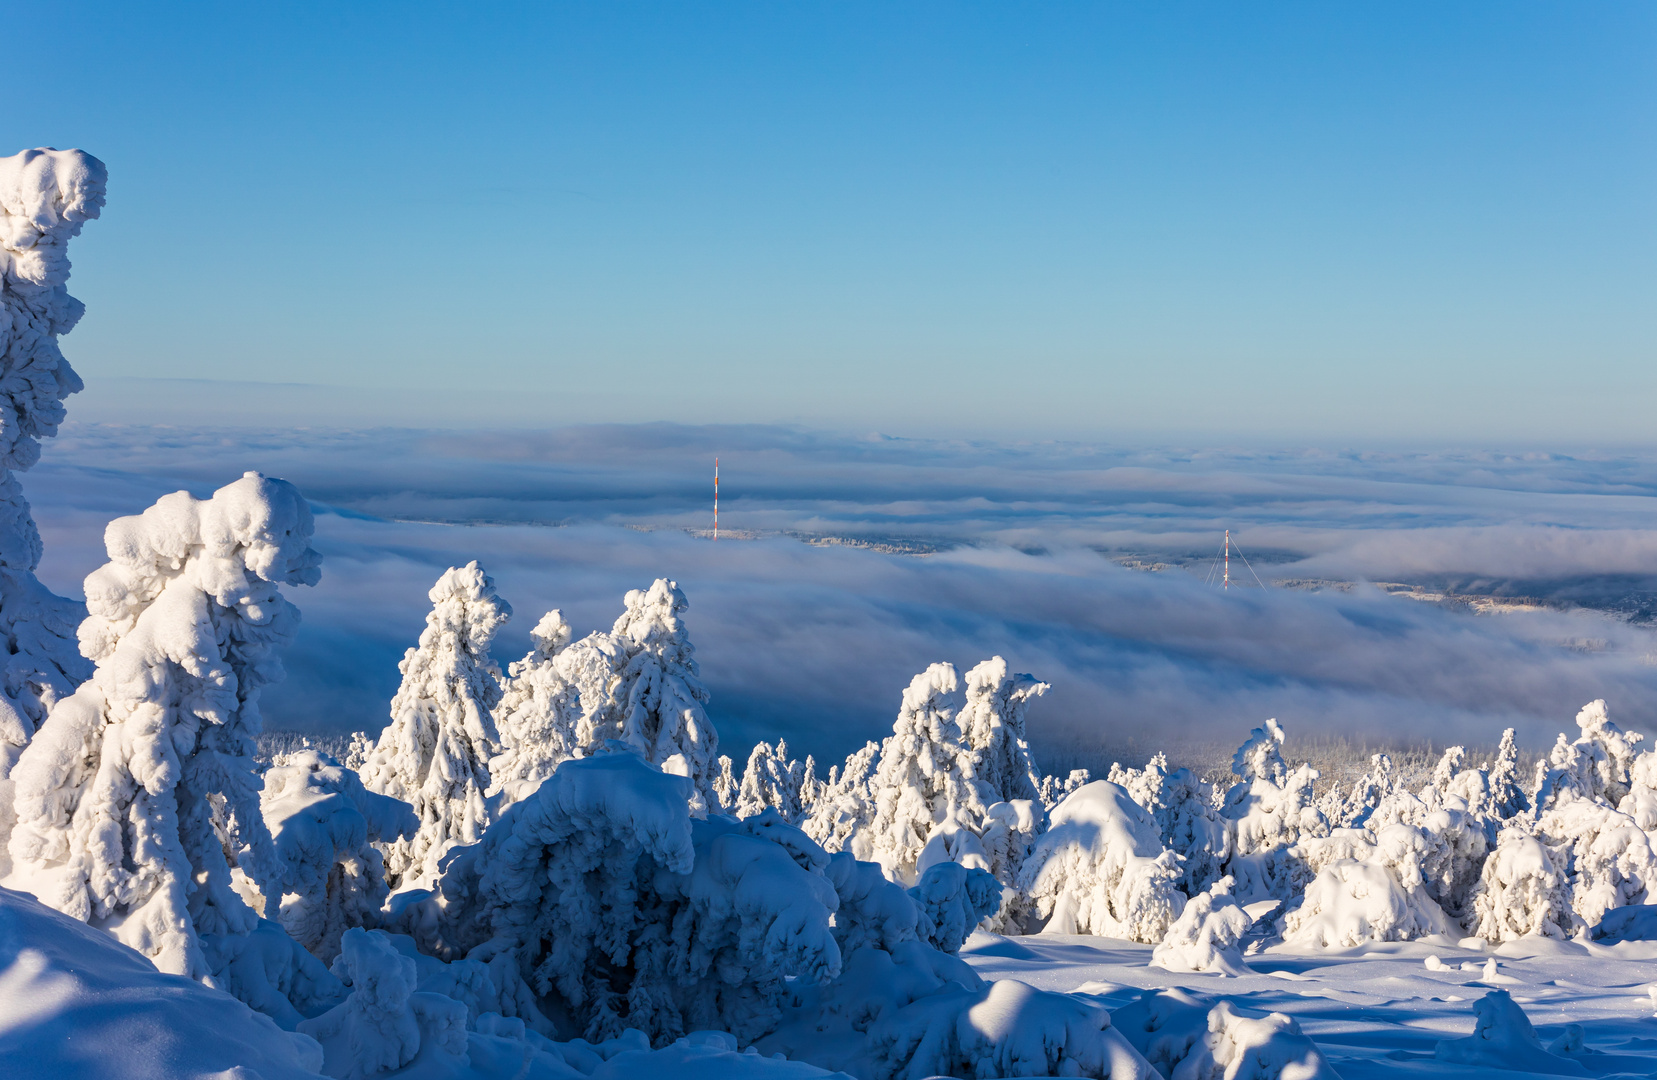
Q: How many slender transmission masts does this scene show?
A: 2